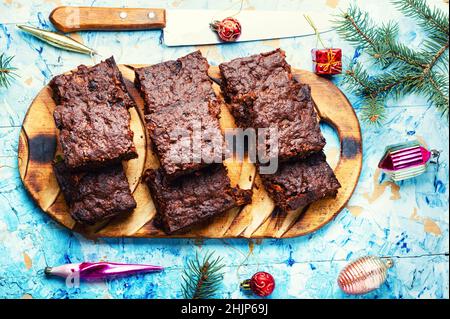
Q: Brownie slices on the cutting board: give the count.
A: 9